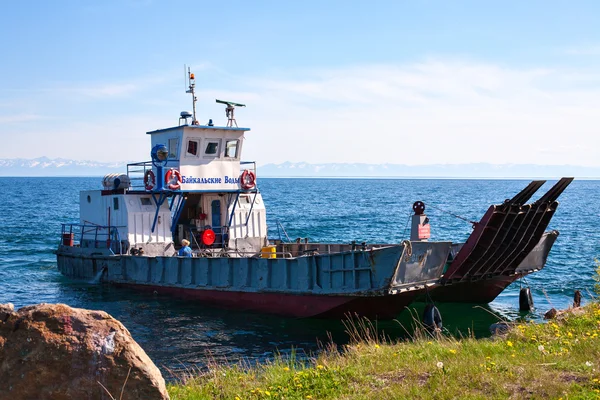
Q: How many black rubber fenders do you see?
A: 2